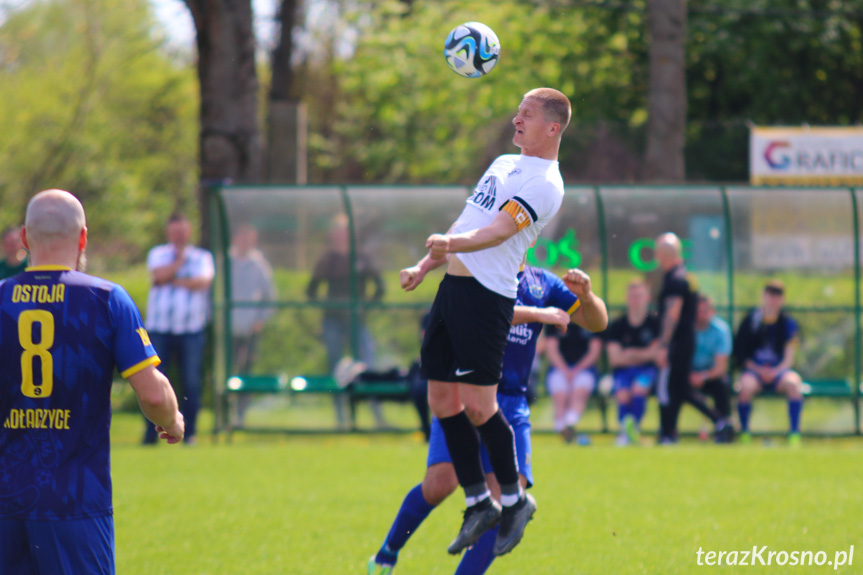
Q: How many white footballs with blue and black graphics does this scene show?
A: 1